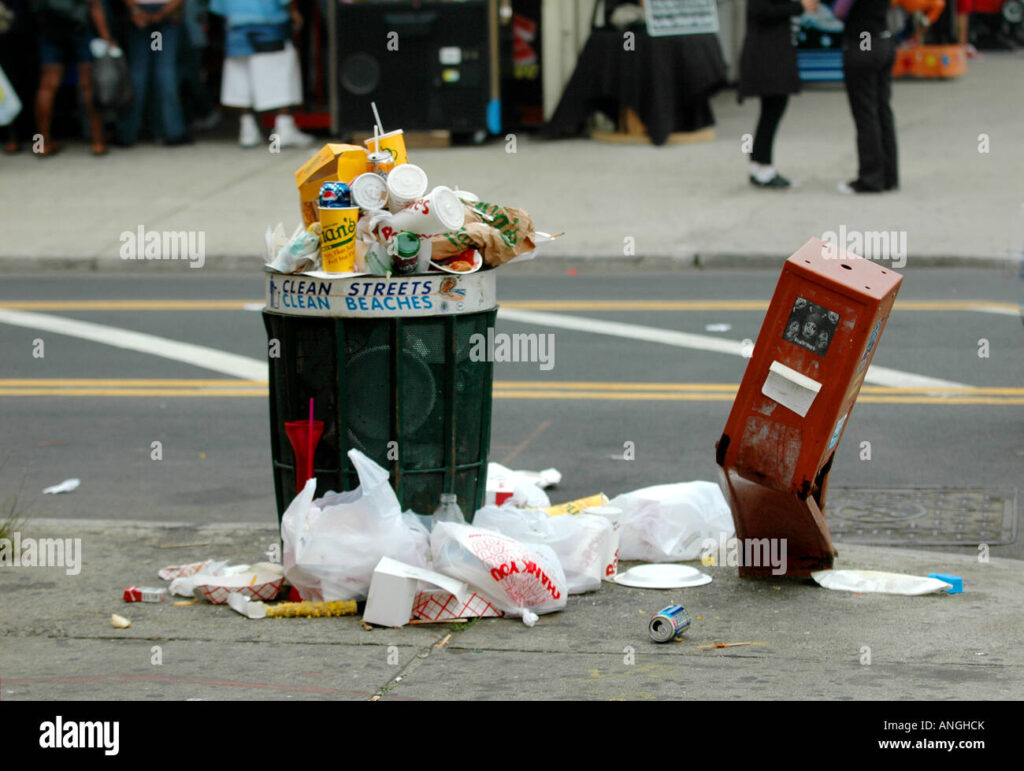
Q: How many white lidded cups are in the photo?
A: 3